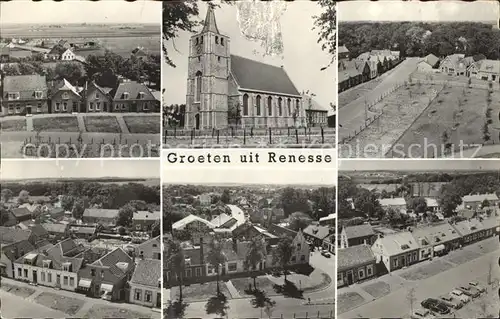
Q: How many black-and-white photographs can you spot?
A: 6